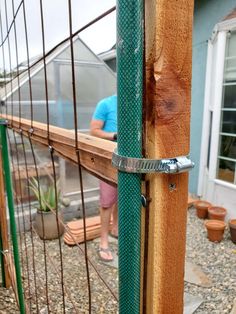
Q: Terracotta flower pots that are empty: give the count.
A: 4